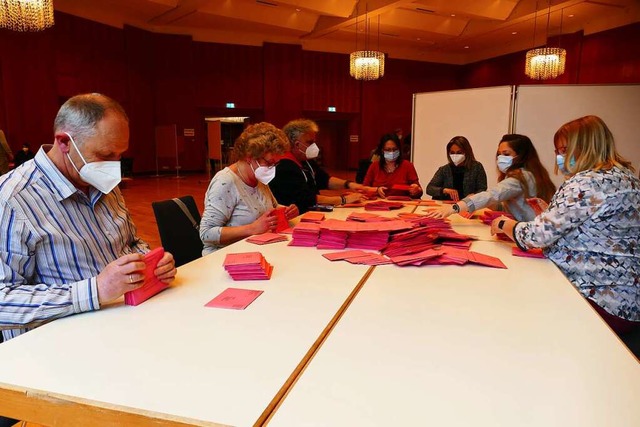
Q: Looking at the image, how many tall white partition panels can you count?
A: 2